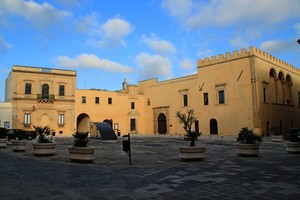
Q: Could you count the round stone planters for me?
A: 8